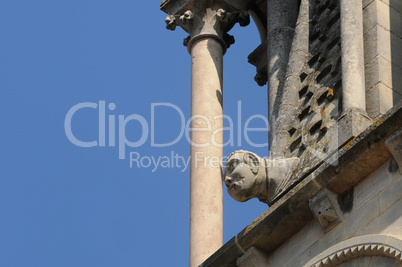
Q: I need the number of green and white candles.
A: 0